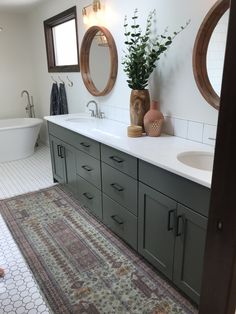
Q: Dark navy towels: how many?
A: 2